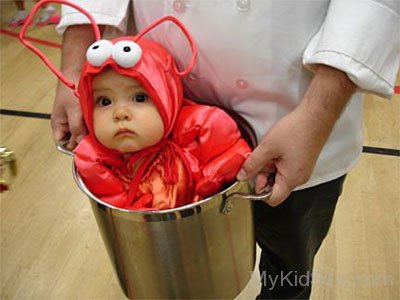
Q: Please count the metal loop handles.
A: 2